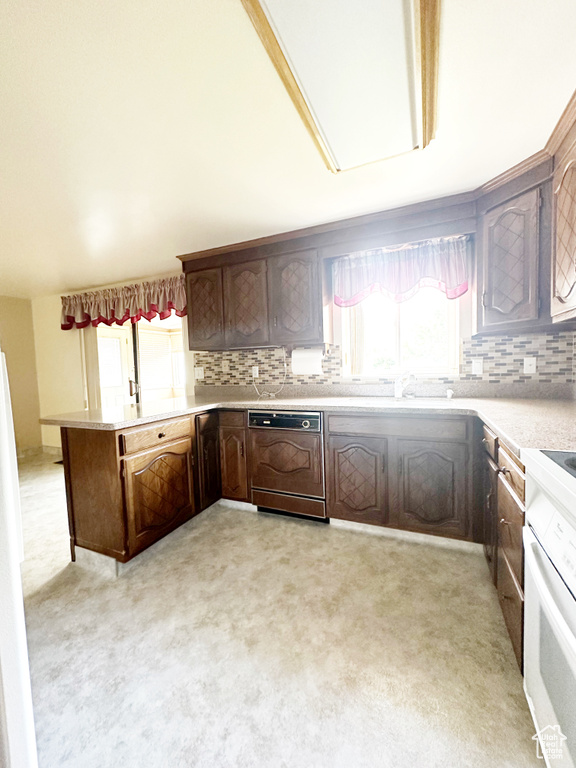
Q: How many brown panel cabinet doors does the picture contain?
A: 11